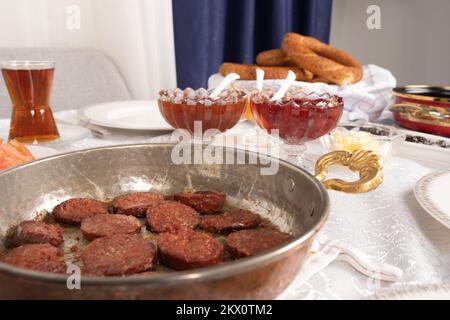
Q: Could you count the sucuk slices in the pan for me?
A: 11